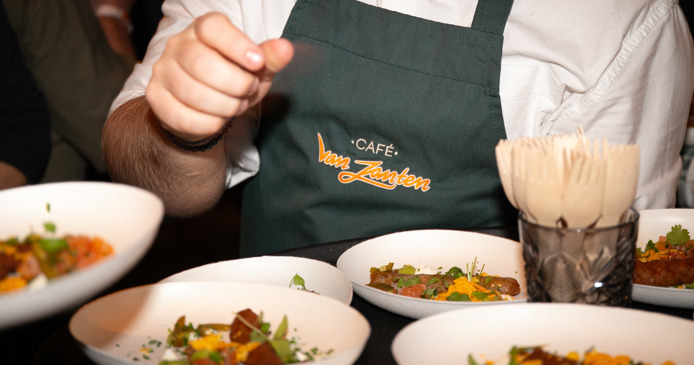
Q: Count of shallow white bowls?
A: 6